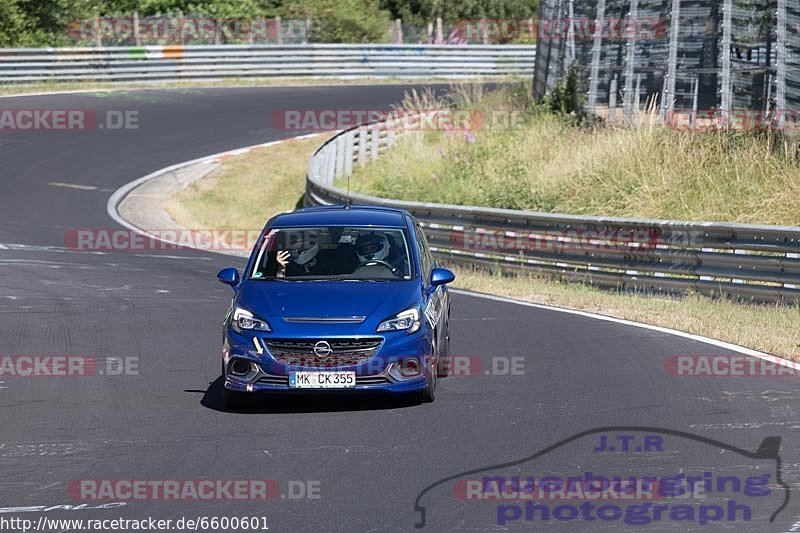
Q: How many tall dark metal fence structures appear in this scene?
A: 1